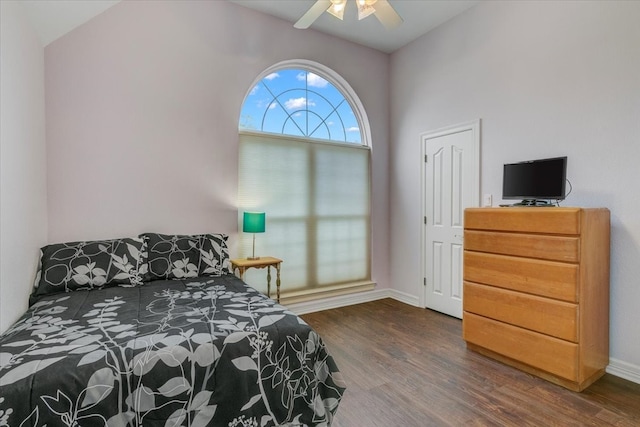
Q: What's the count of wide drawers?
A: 3